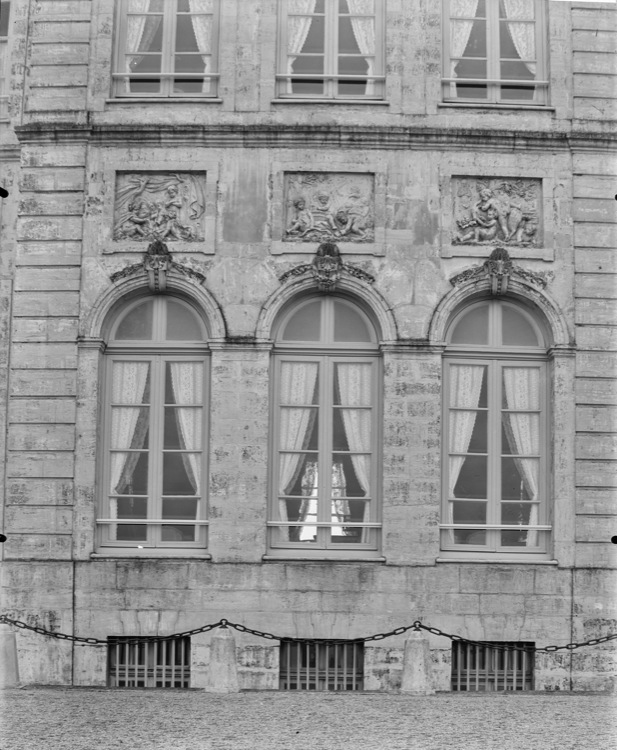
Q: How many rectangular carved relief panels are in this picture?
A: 3